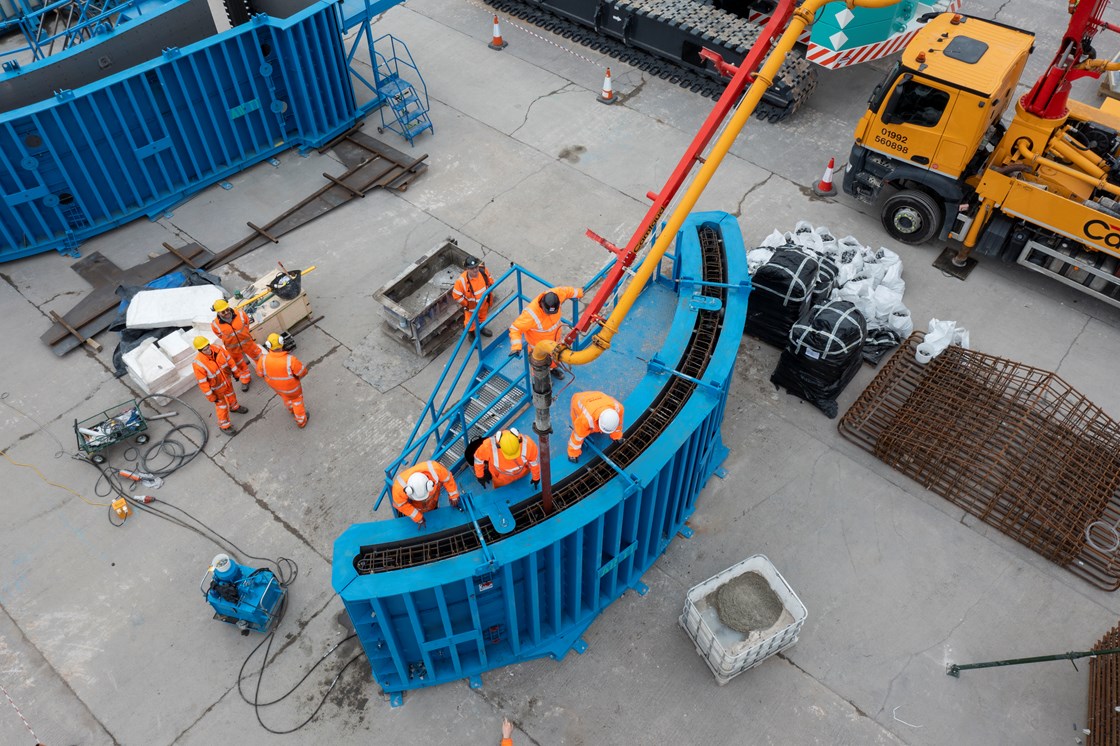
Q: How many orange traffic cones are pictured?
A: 3